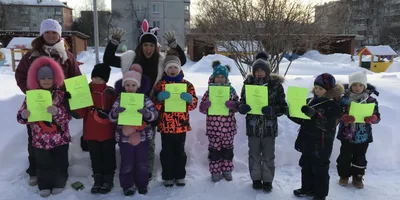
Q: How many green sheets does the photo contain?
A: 8